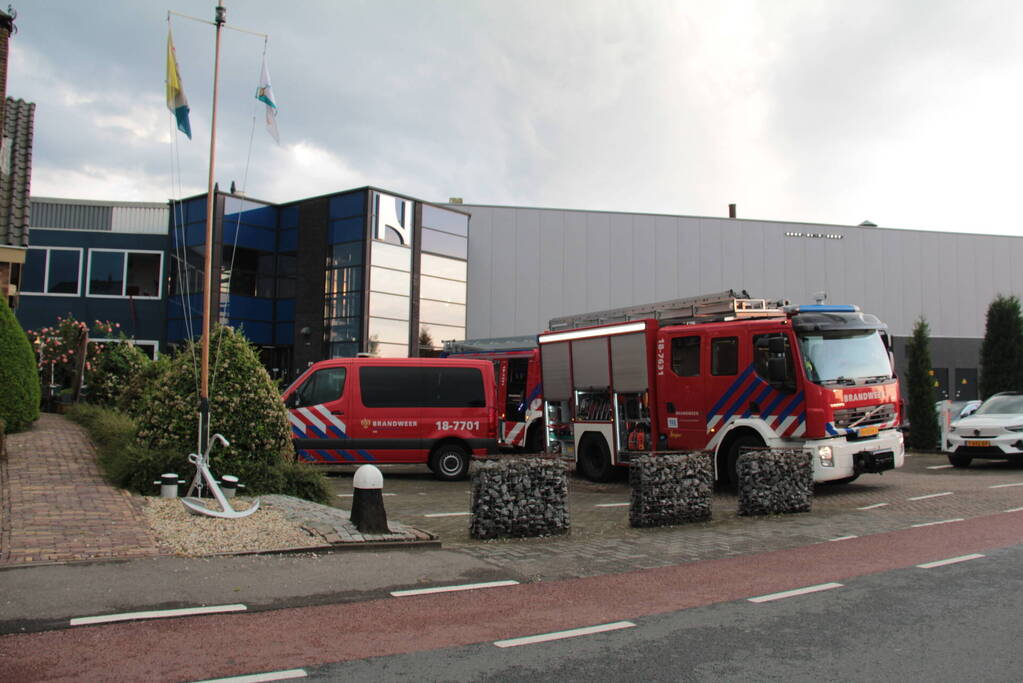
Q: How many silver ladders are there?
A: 2